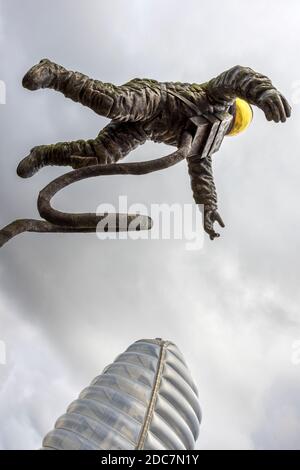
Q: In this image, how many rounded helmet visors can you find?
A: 1